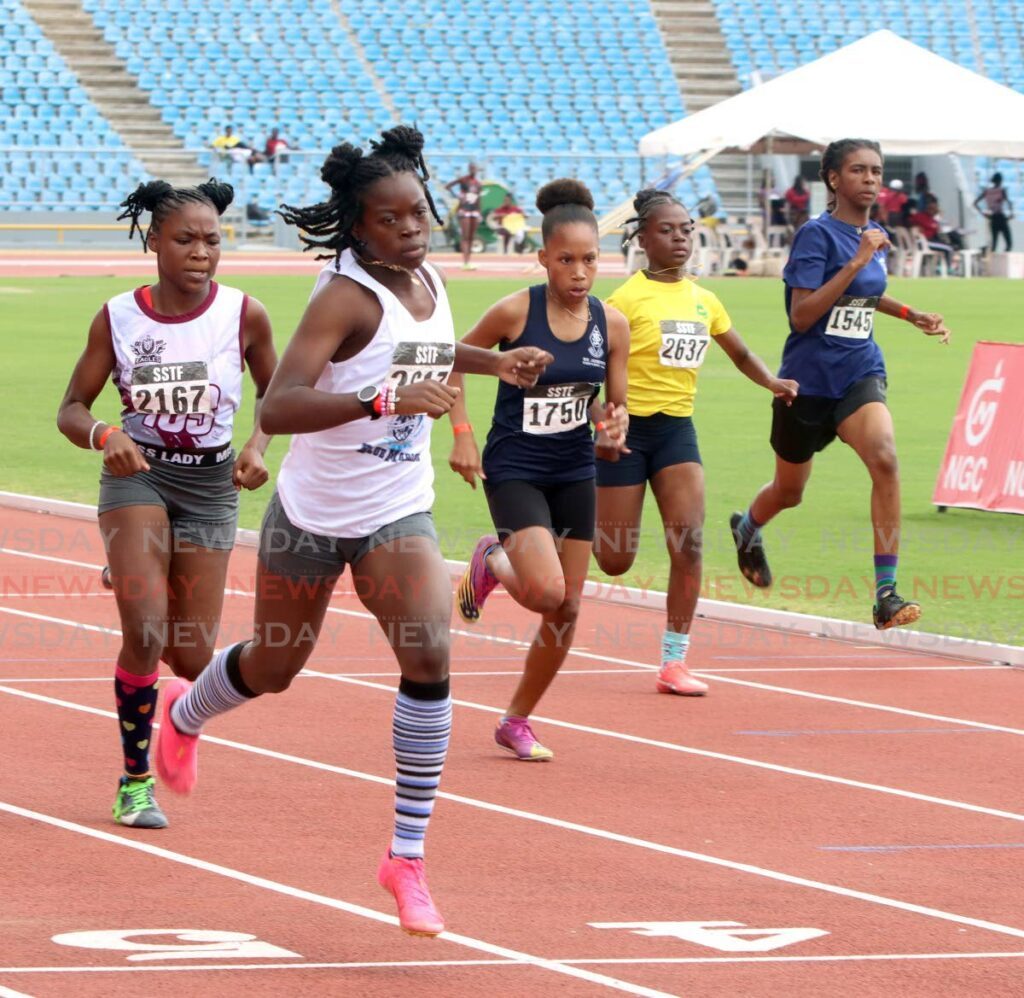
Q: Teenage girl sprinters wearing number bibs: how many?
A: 5